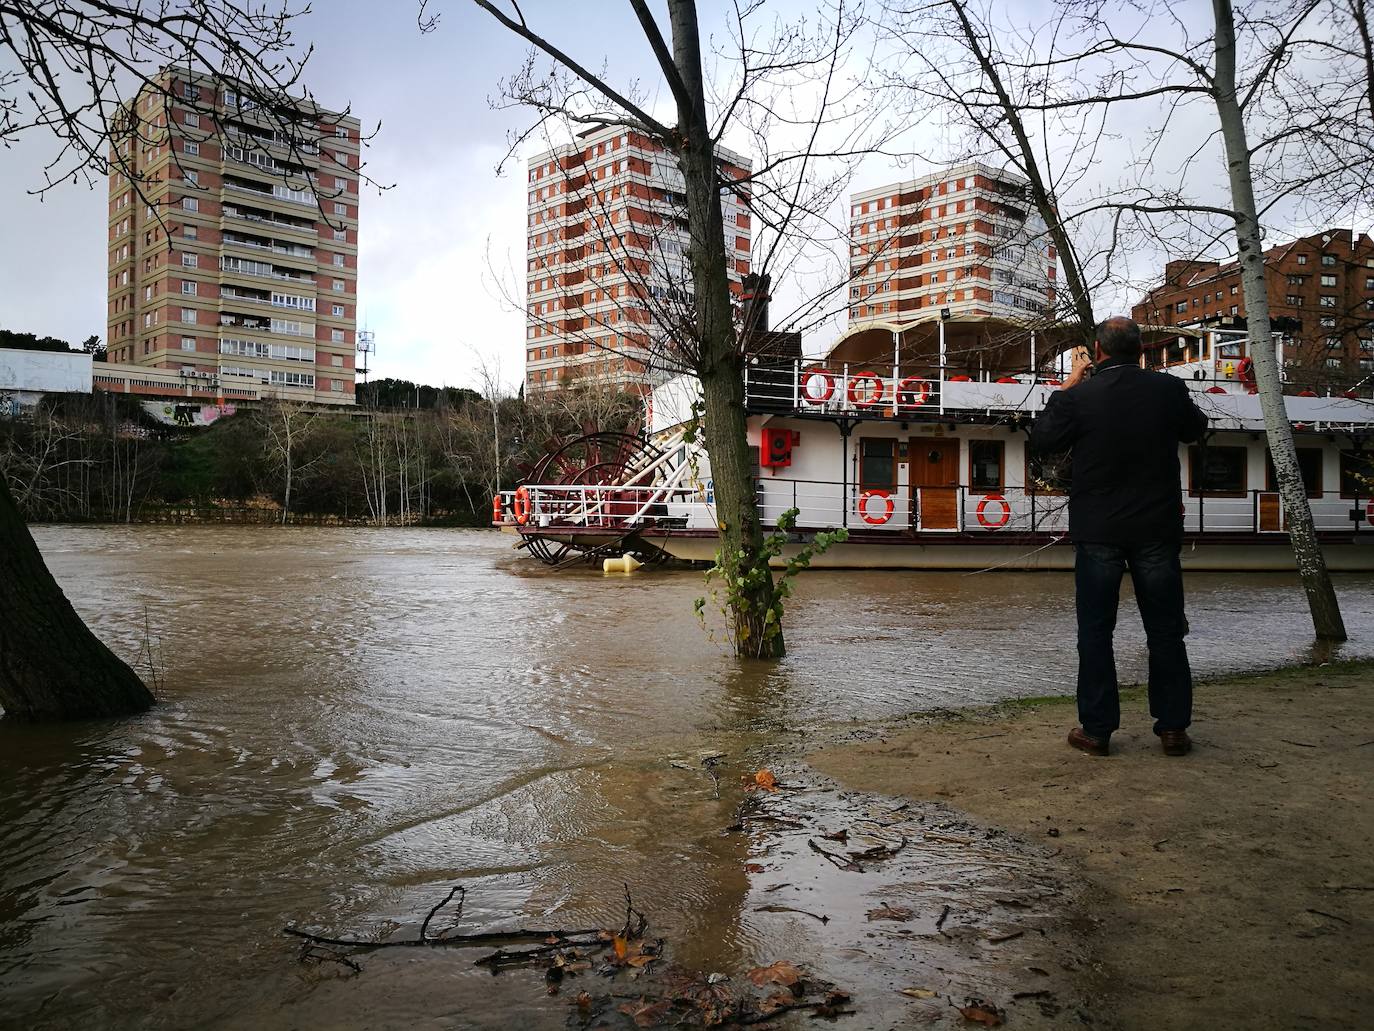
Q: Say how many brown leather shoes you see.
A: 2